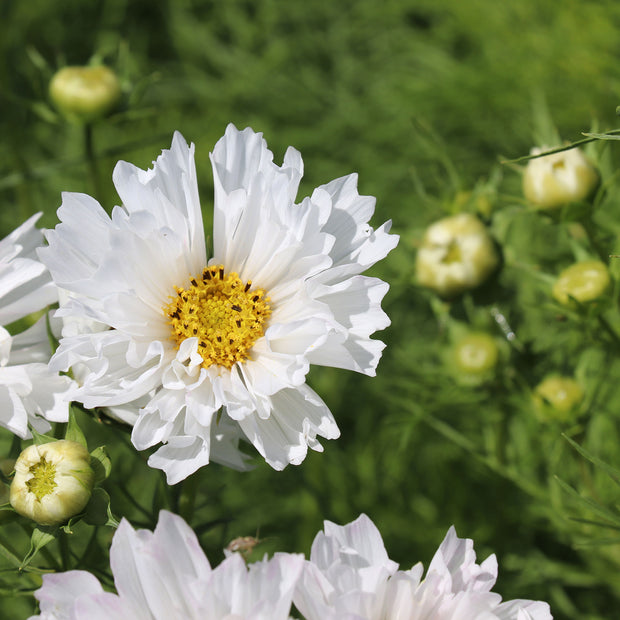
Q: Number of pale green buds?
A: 7